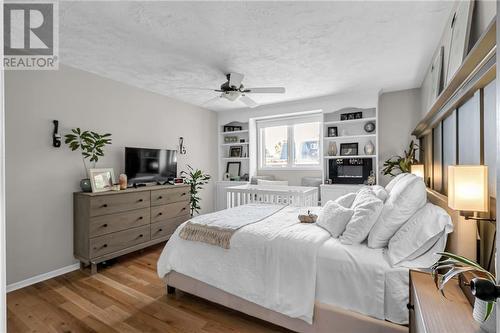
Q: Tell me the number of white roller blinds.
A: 1